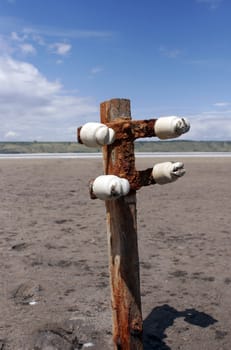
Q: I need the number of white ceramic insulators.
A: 4